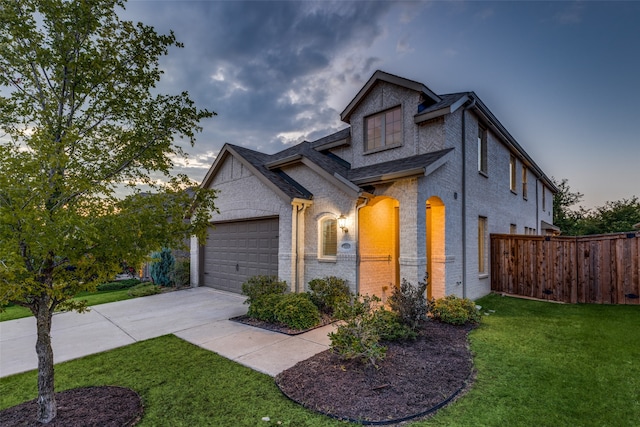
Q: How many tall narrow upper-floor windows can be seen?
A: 4